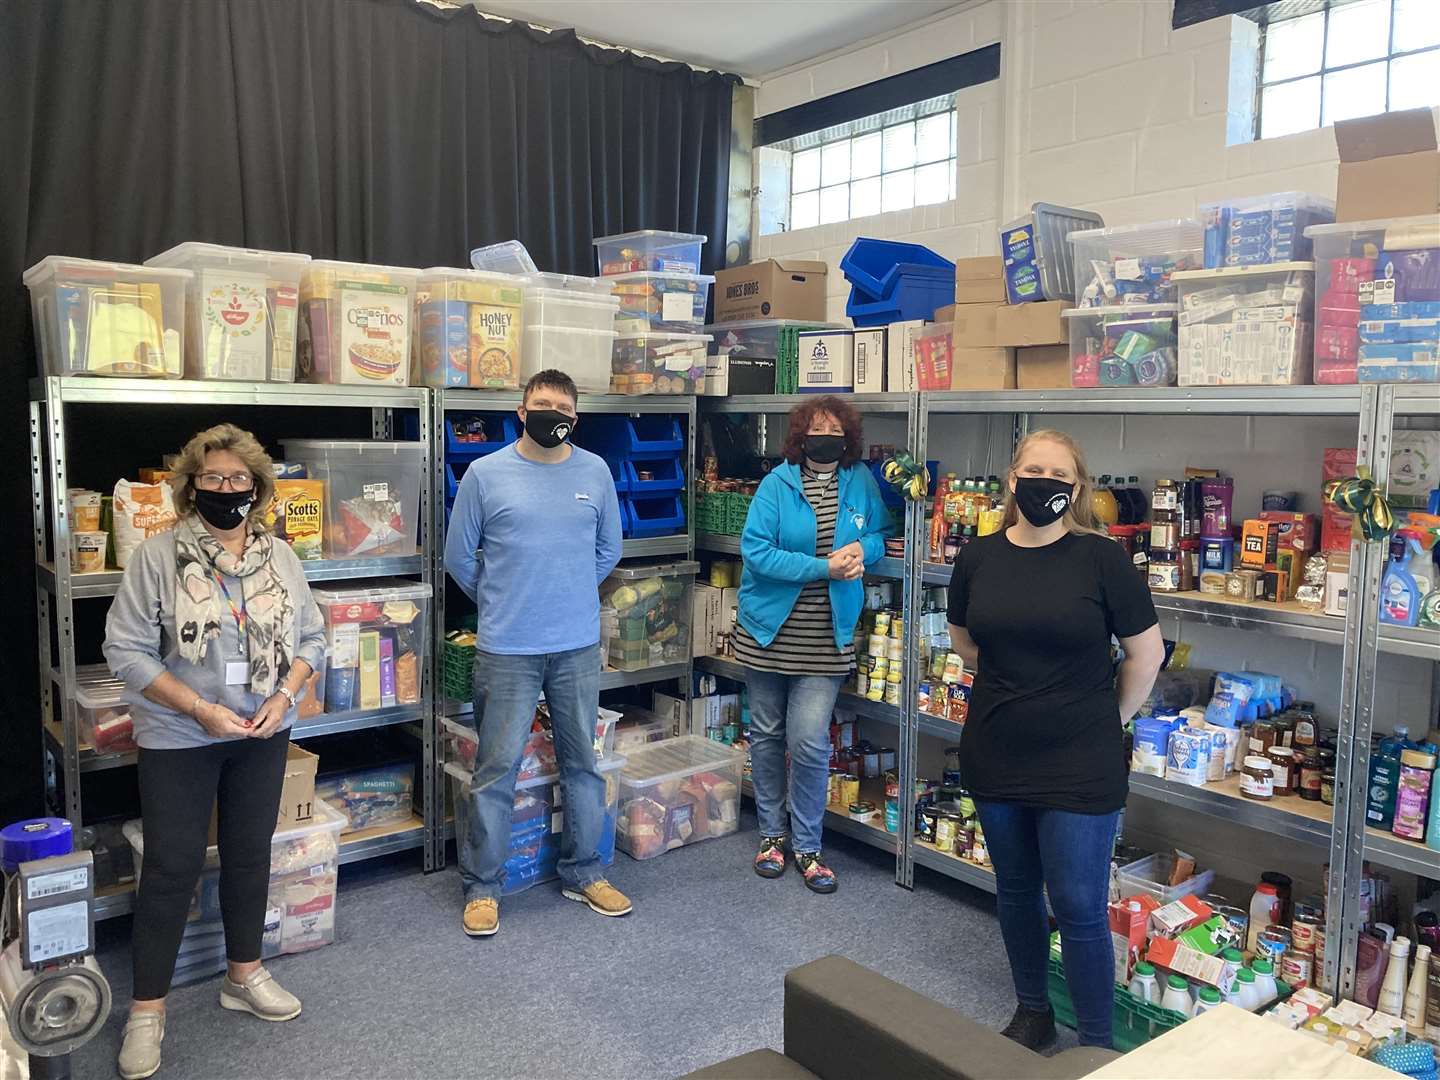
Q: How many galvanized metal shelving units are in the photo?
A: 5